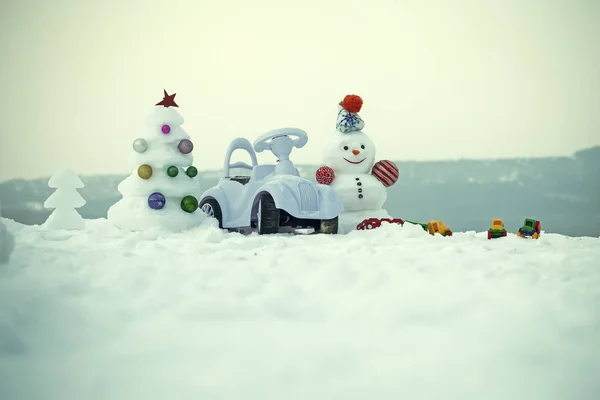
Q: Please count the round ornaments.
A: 10